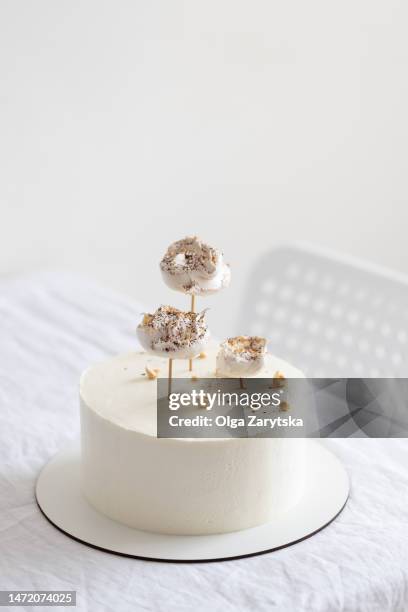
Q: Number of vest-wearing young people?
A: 0